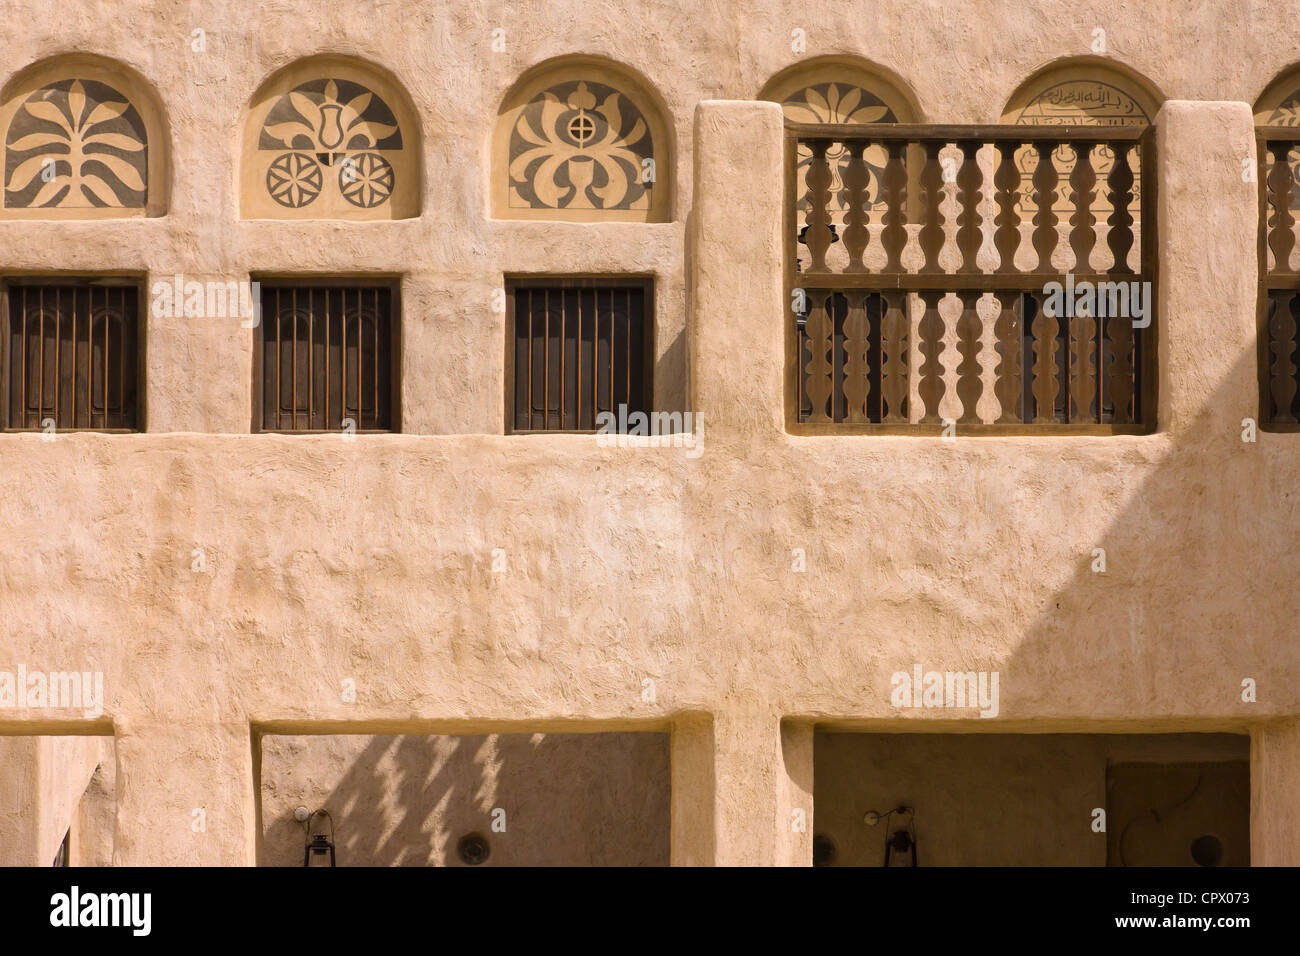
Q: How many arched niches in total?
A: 6